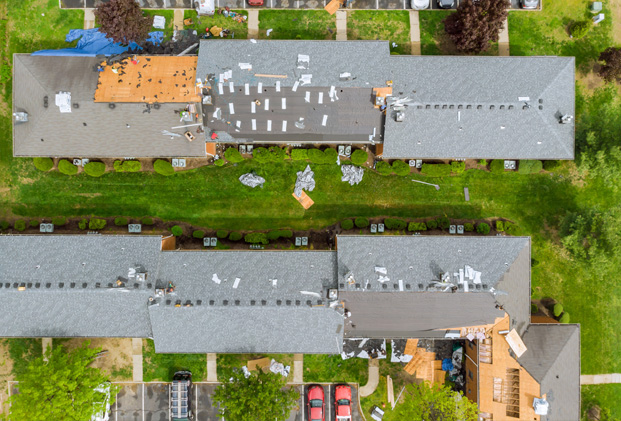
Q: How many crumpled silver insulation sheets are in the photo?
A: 3